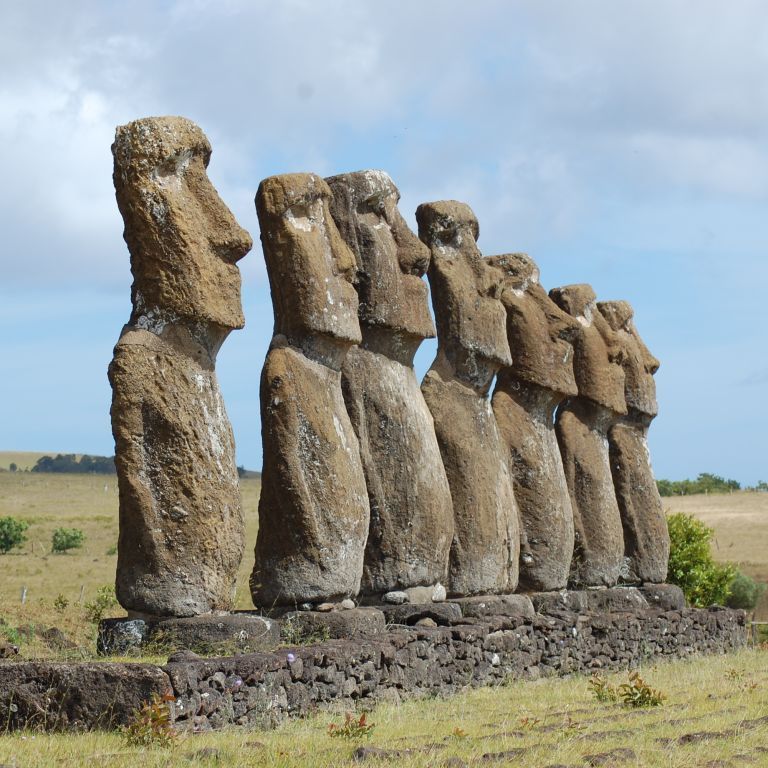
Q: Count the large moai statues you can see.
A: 7